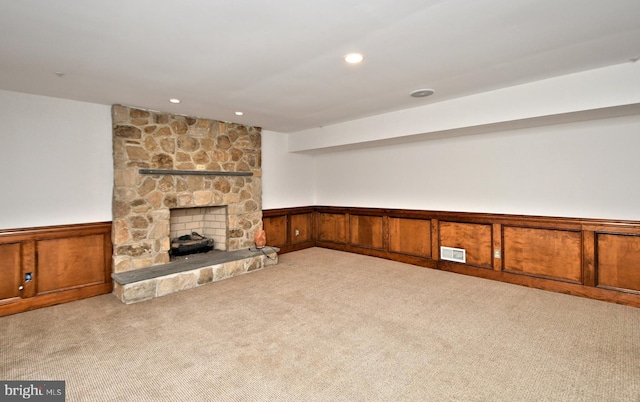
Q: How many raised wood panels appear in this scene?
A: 10